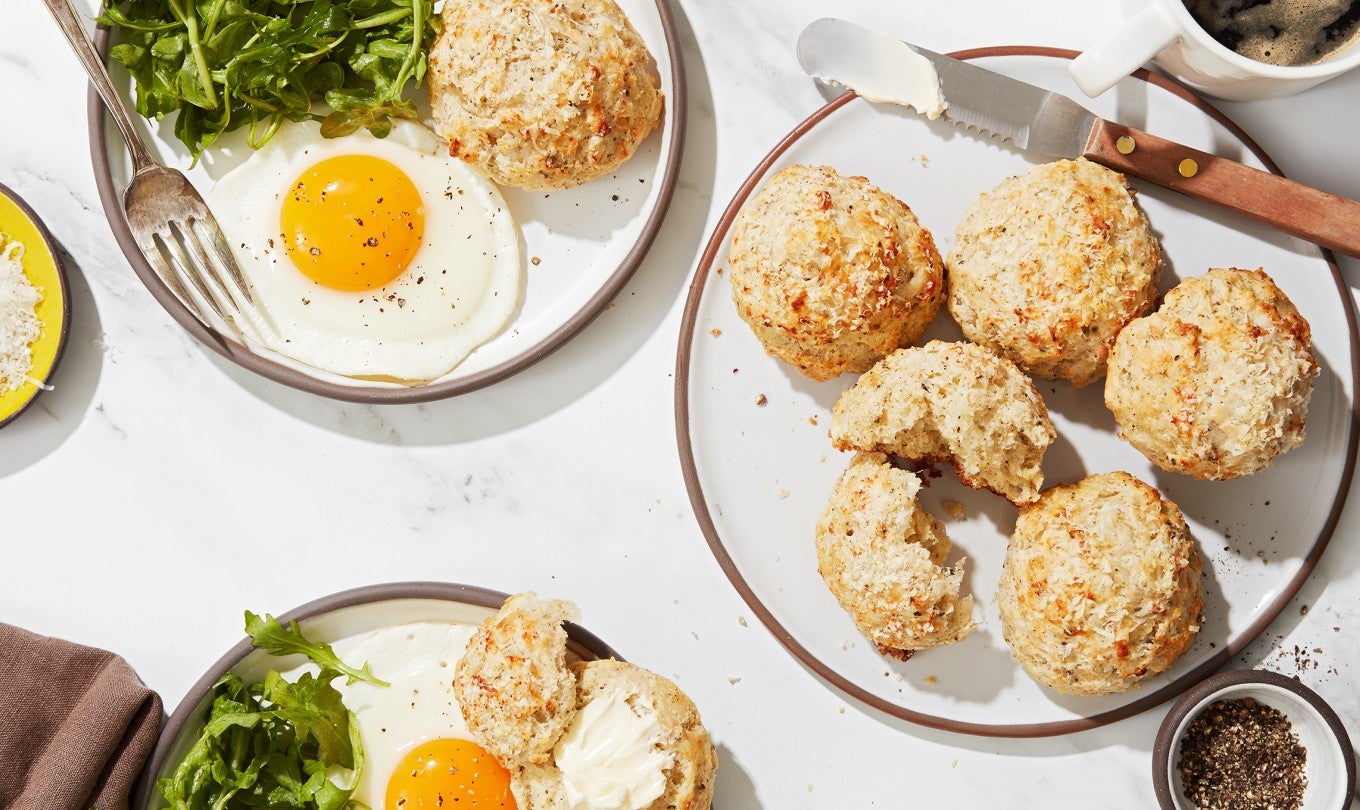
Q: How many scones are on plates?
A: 7